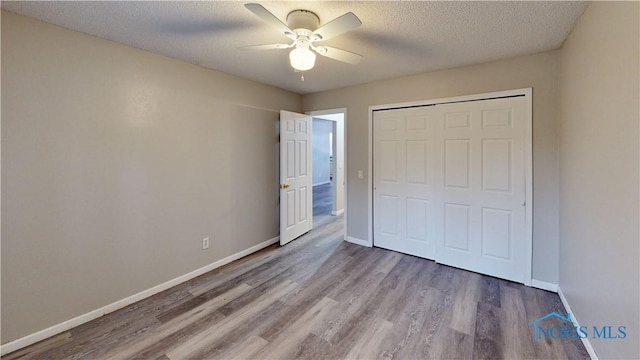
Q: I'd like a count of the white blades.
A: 4